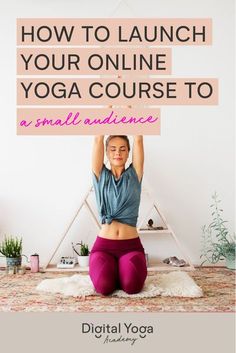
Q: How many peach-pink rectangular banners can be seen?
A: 4